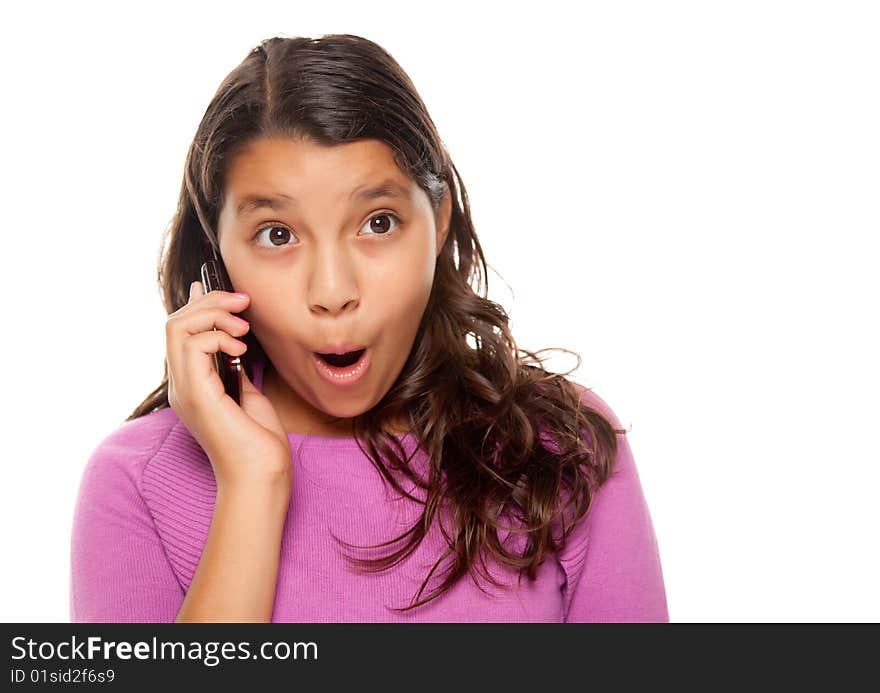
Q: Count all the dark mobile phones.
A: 1